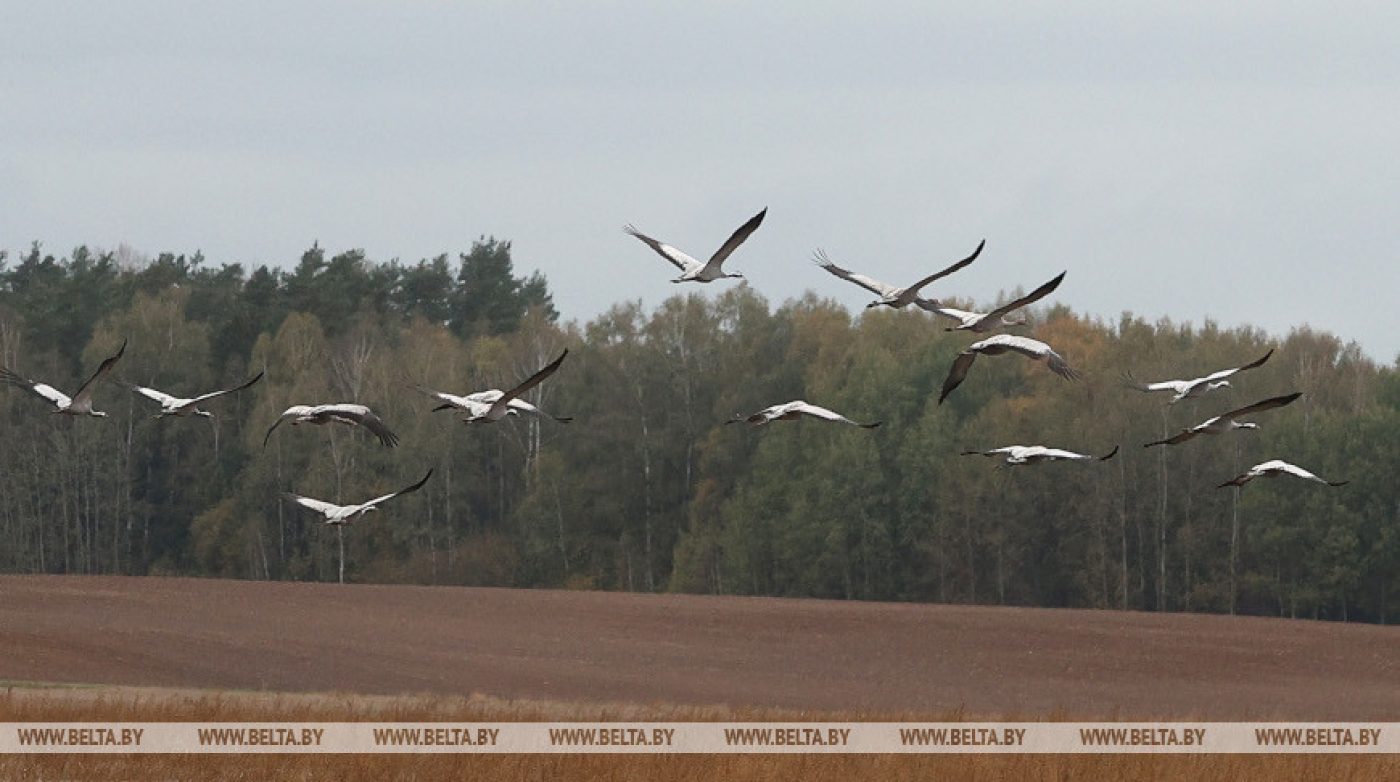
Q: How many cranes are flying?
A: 15